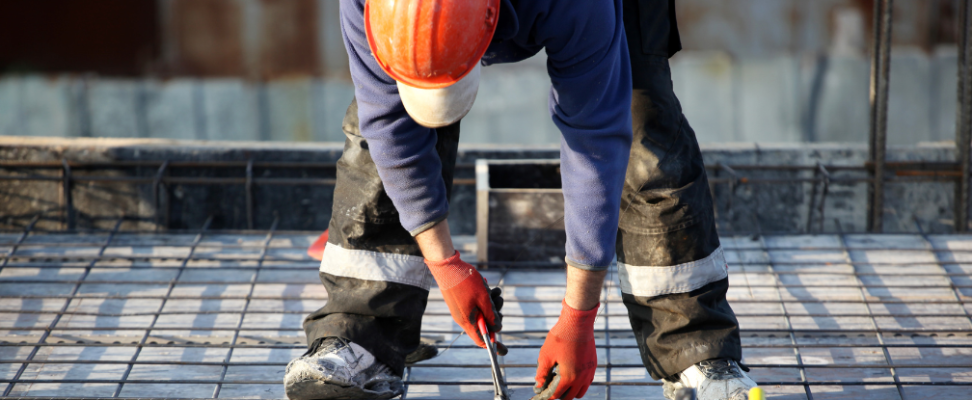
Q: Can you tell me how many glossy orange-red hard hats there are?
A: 1